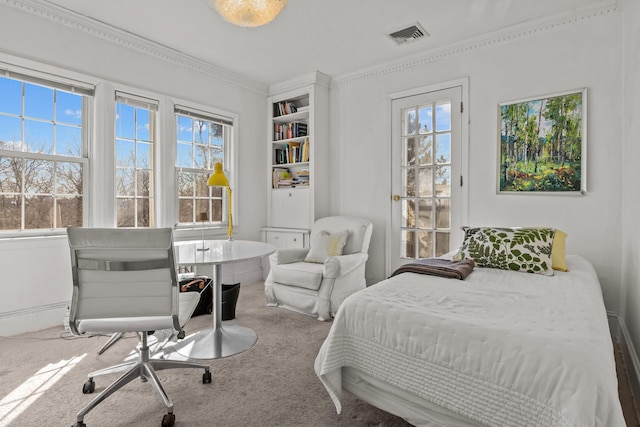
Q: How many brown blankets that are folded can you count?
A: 1